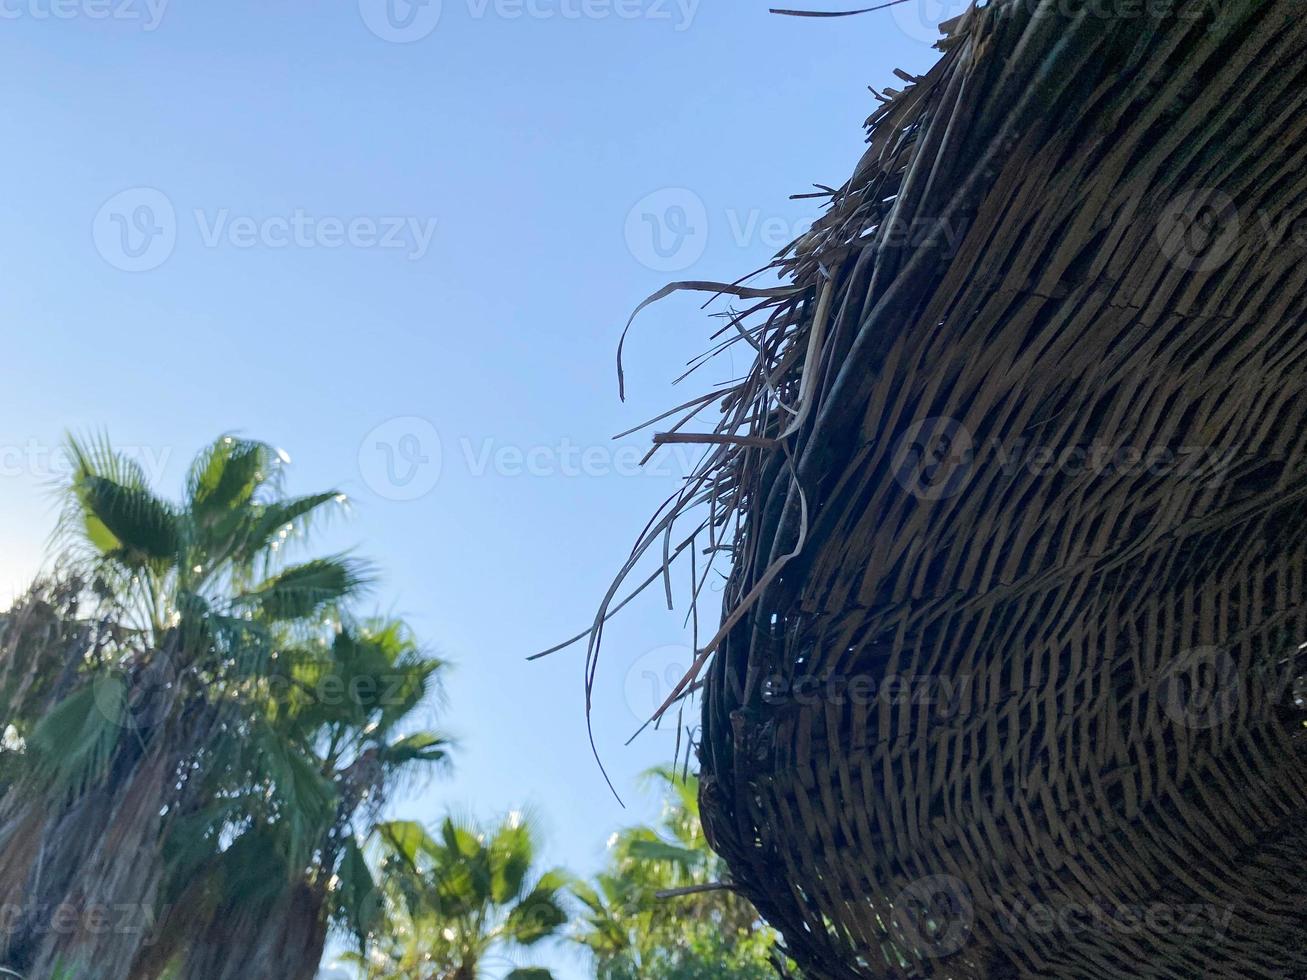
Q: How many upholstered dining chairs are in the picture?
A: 0